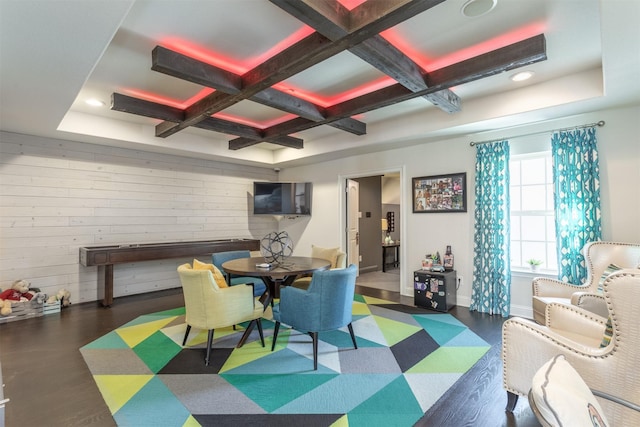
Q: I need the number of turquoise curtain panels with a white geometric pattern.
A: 2